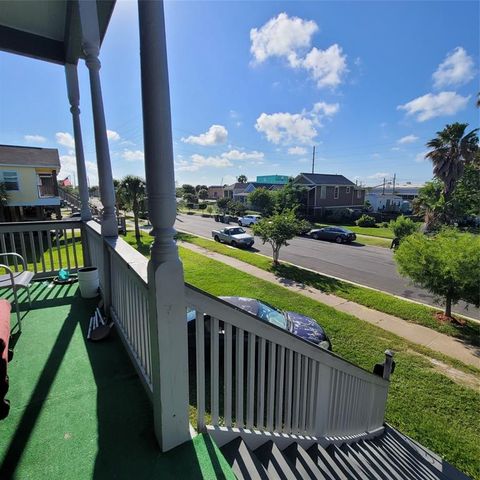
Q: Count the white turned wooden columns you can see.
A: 3